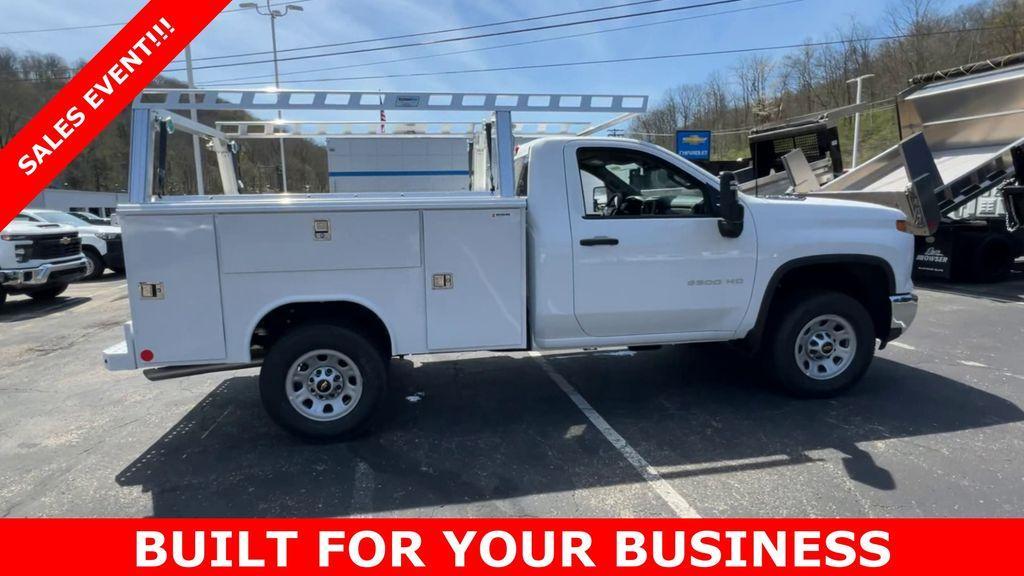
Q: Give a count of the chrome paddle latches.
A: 3